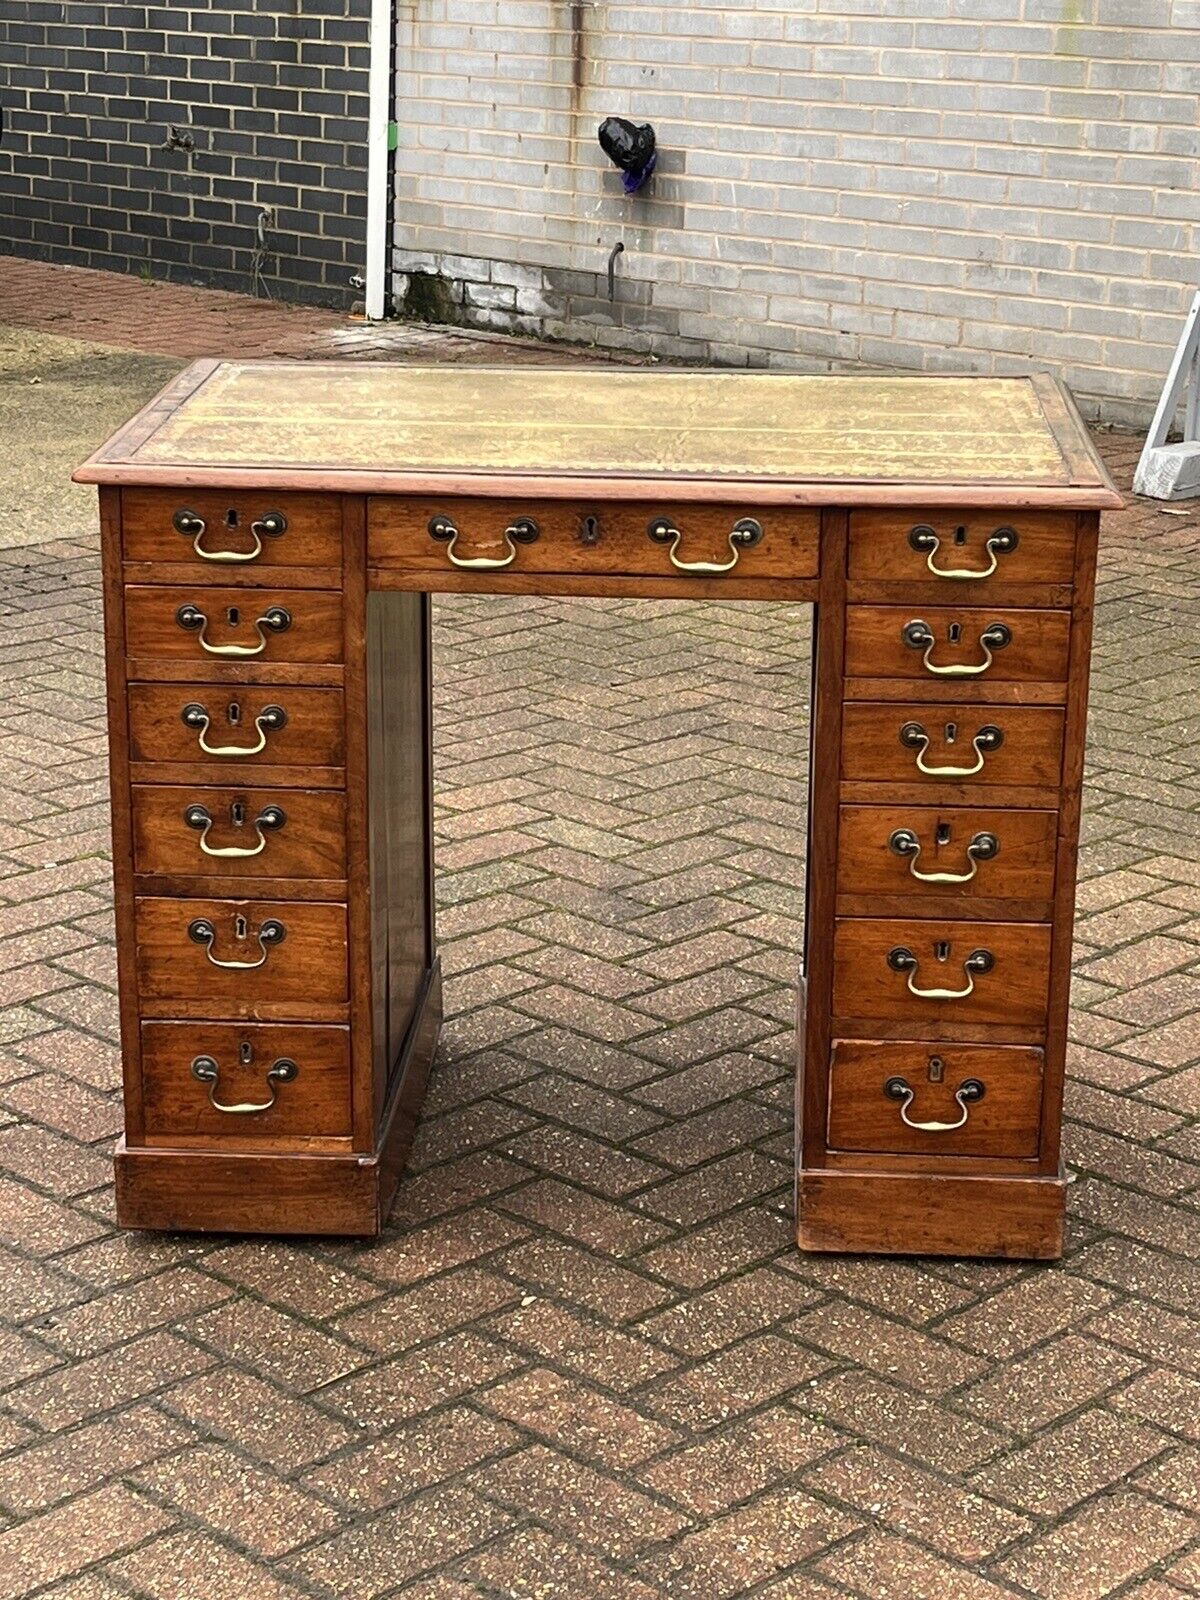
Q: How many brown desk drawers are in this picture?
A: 13